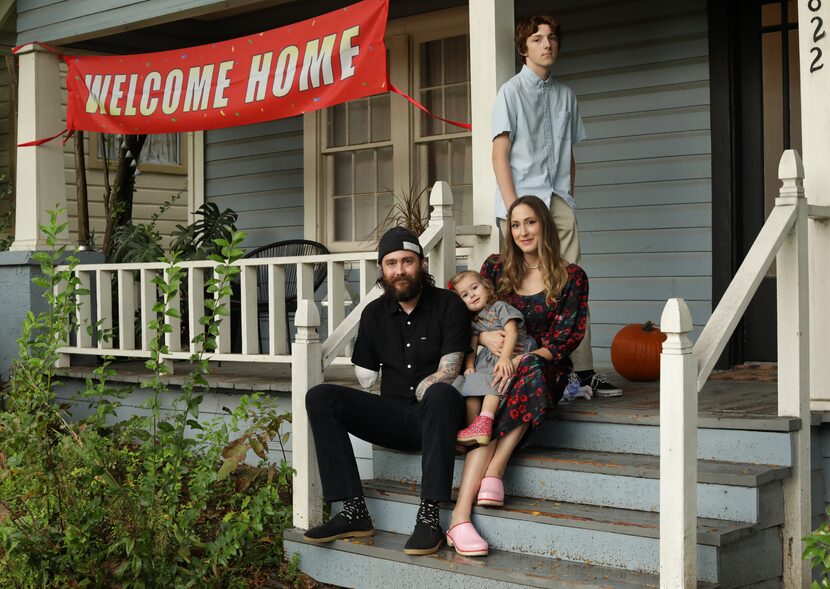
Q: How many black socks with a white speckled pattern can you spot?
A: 2